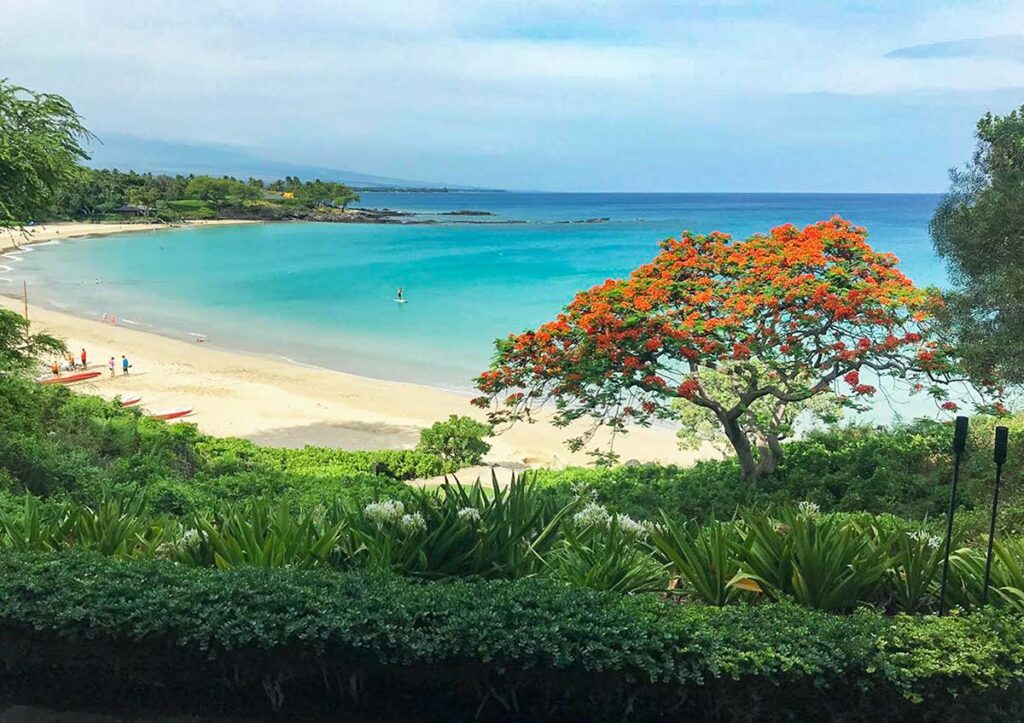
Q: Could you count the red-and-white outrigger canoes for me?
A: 3